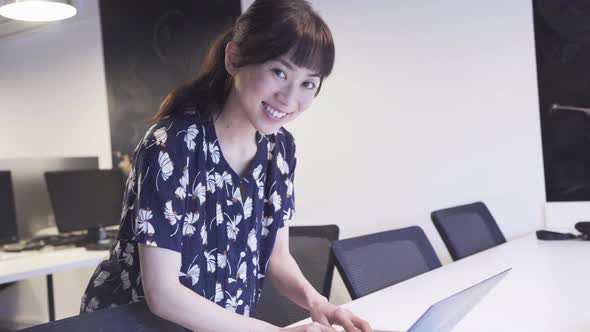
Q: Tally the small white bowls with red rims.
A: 0